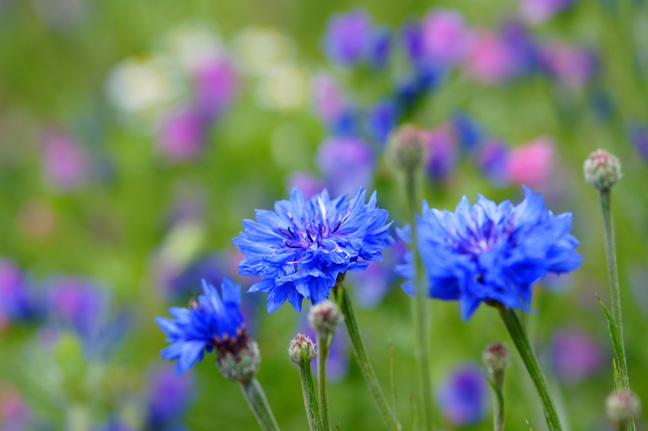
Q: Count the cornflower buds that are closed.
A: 6